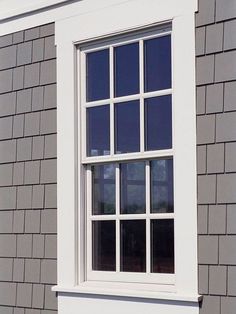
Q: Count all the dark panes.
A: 12